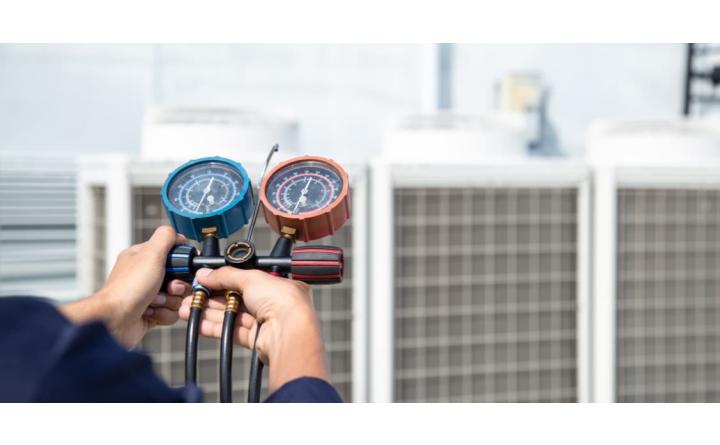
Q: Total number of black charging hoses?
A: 3